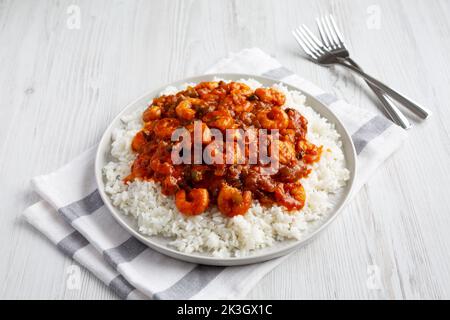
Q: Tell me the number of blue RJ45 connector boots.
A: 0